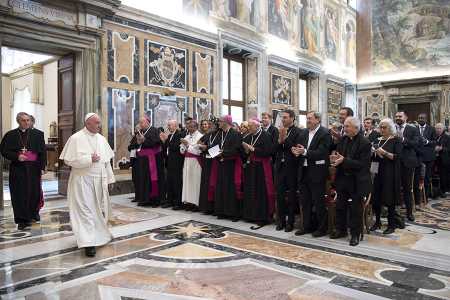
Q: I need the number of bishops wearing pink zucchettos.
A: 4